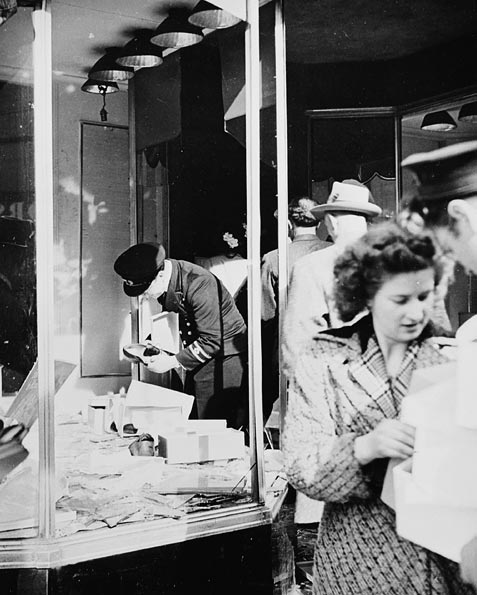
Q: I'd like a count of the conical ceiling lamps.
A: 7